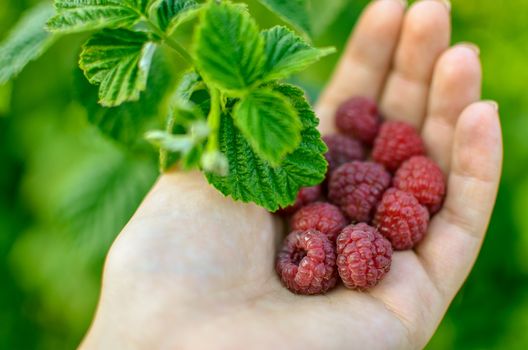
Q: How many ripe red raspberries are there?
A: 10